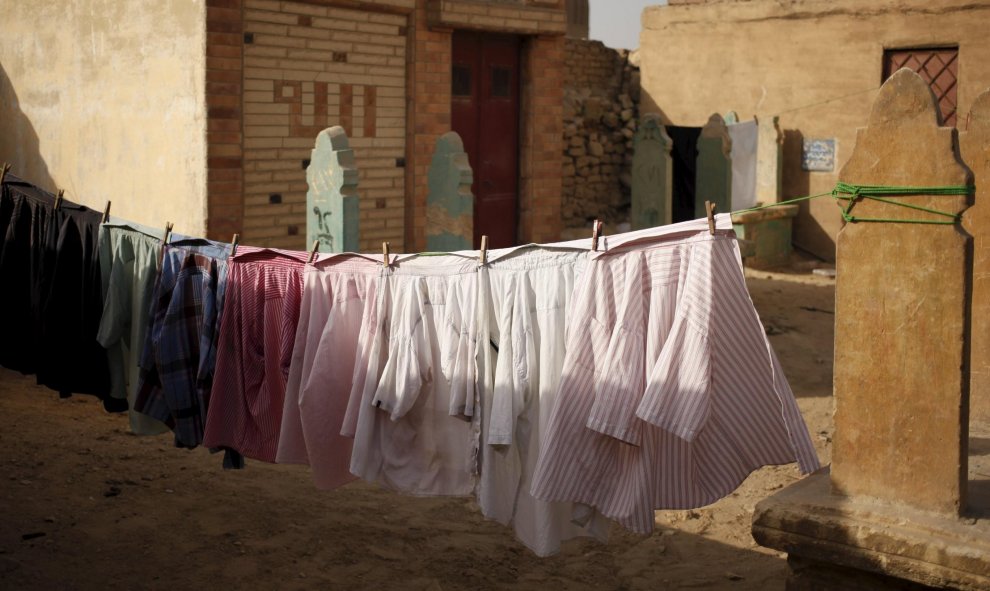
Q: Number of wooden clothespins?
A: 10